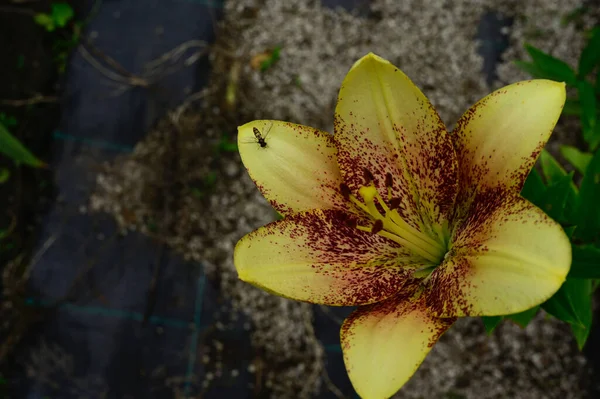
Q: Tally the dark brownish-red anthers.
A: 6